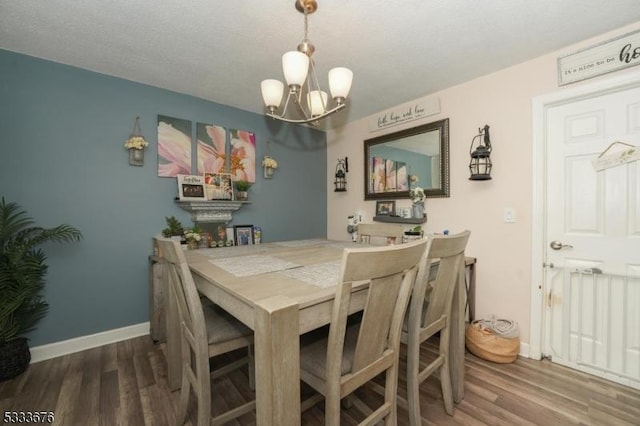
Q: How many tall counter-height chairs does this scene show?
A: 4